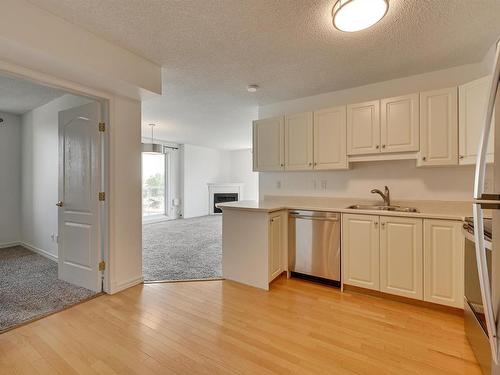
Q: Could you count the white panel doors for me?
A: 1